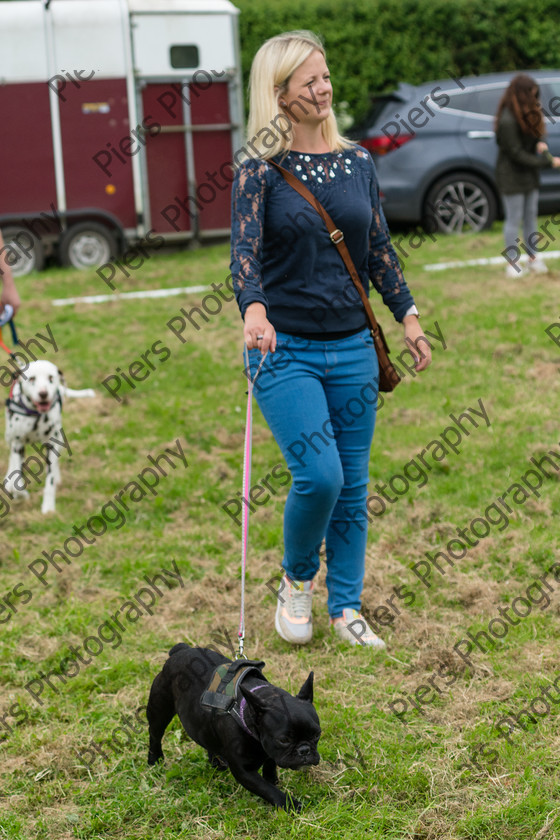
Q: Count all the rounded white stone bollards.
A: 0